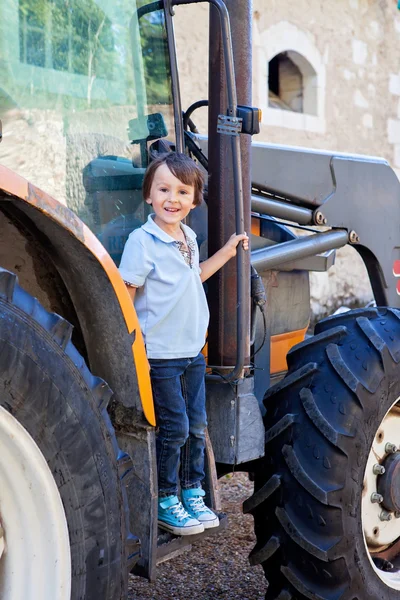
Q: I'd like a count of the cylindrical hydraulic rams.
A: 2